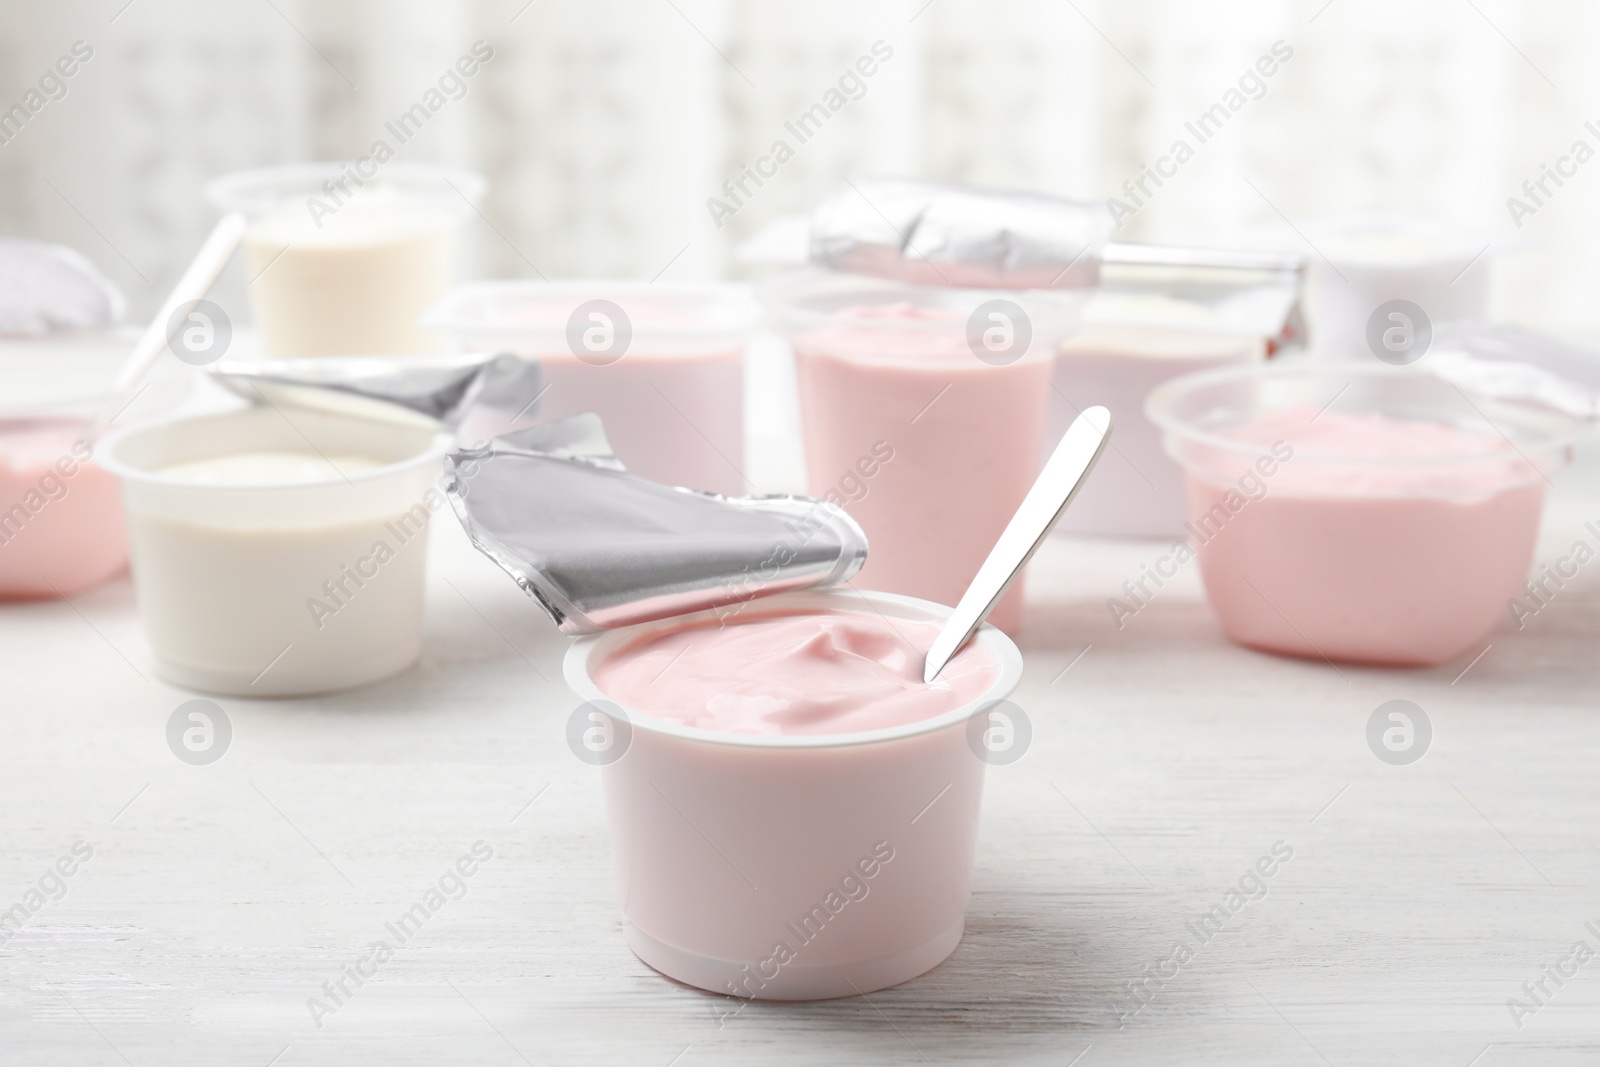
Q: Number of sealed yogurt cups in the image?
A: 0